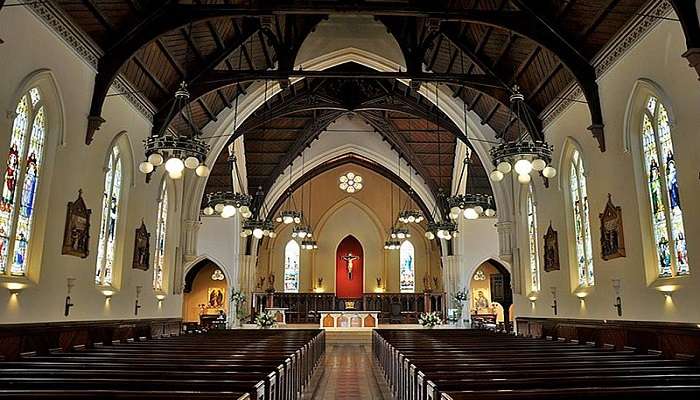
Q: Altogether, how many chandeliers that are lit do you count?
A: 12